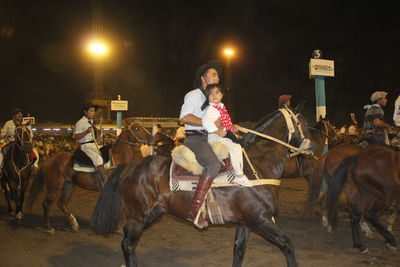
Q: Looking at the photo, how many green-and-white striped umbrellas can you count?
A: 0